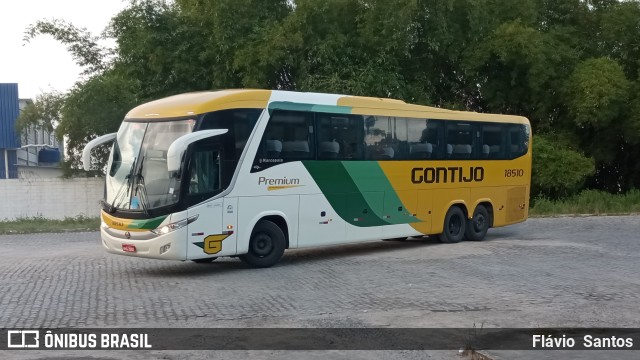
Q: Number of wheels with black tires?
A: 3